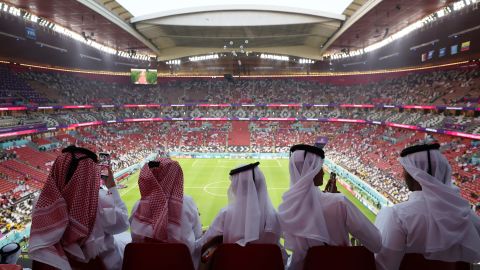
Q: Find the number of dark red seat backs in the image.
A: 5